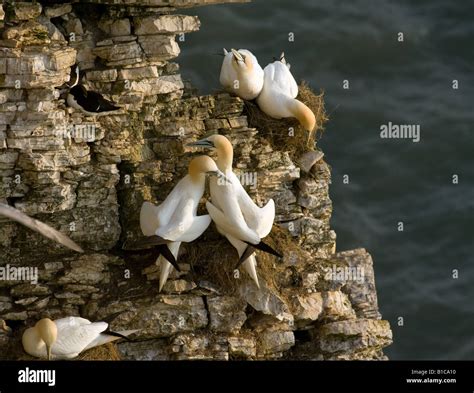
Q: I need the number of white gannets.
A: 5